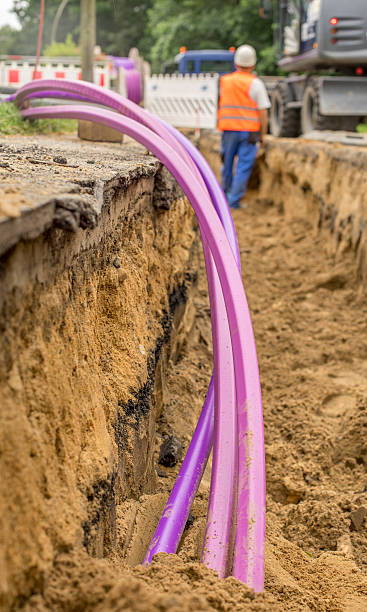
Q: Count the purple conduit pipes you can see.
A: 3